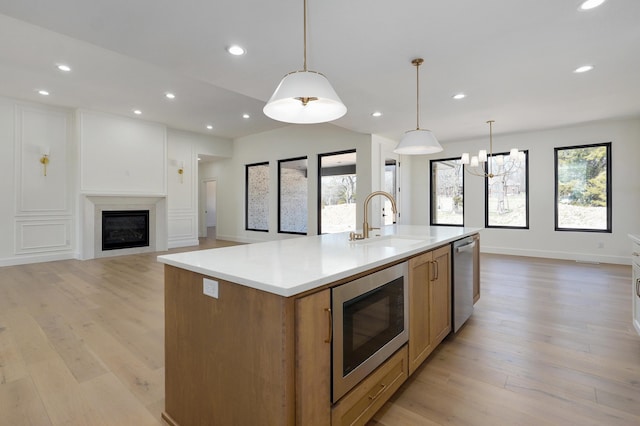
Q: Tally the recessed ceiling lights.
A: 11